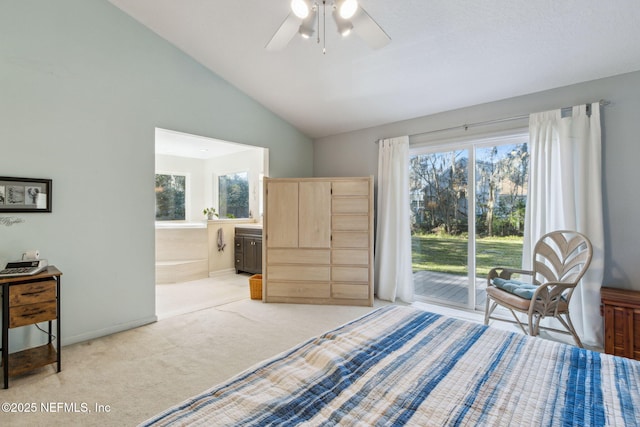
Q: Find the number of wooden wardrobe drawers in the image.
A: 10